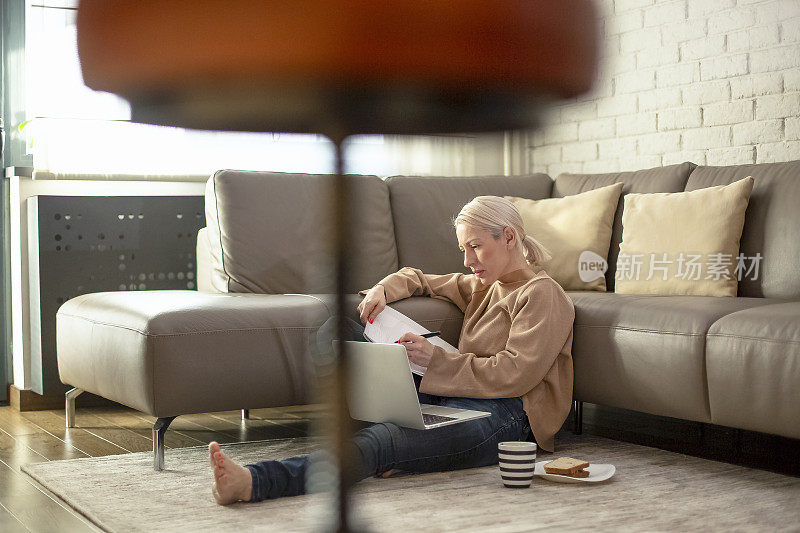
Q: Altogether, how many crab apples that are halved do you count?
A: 0